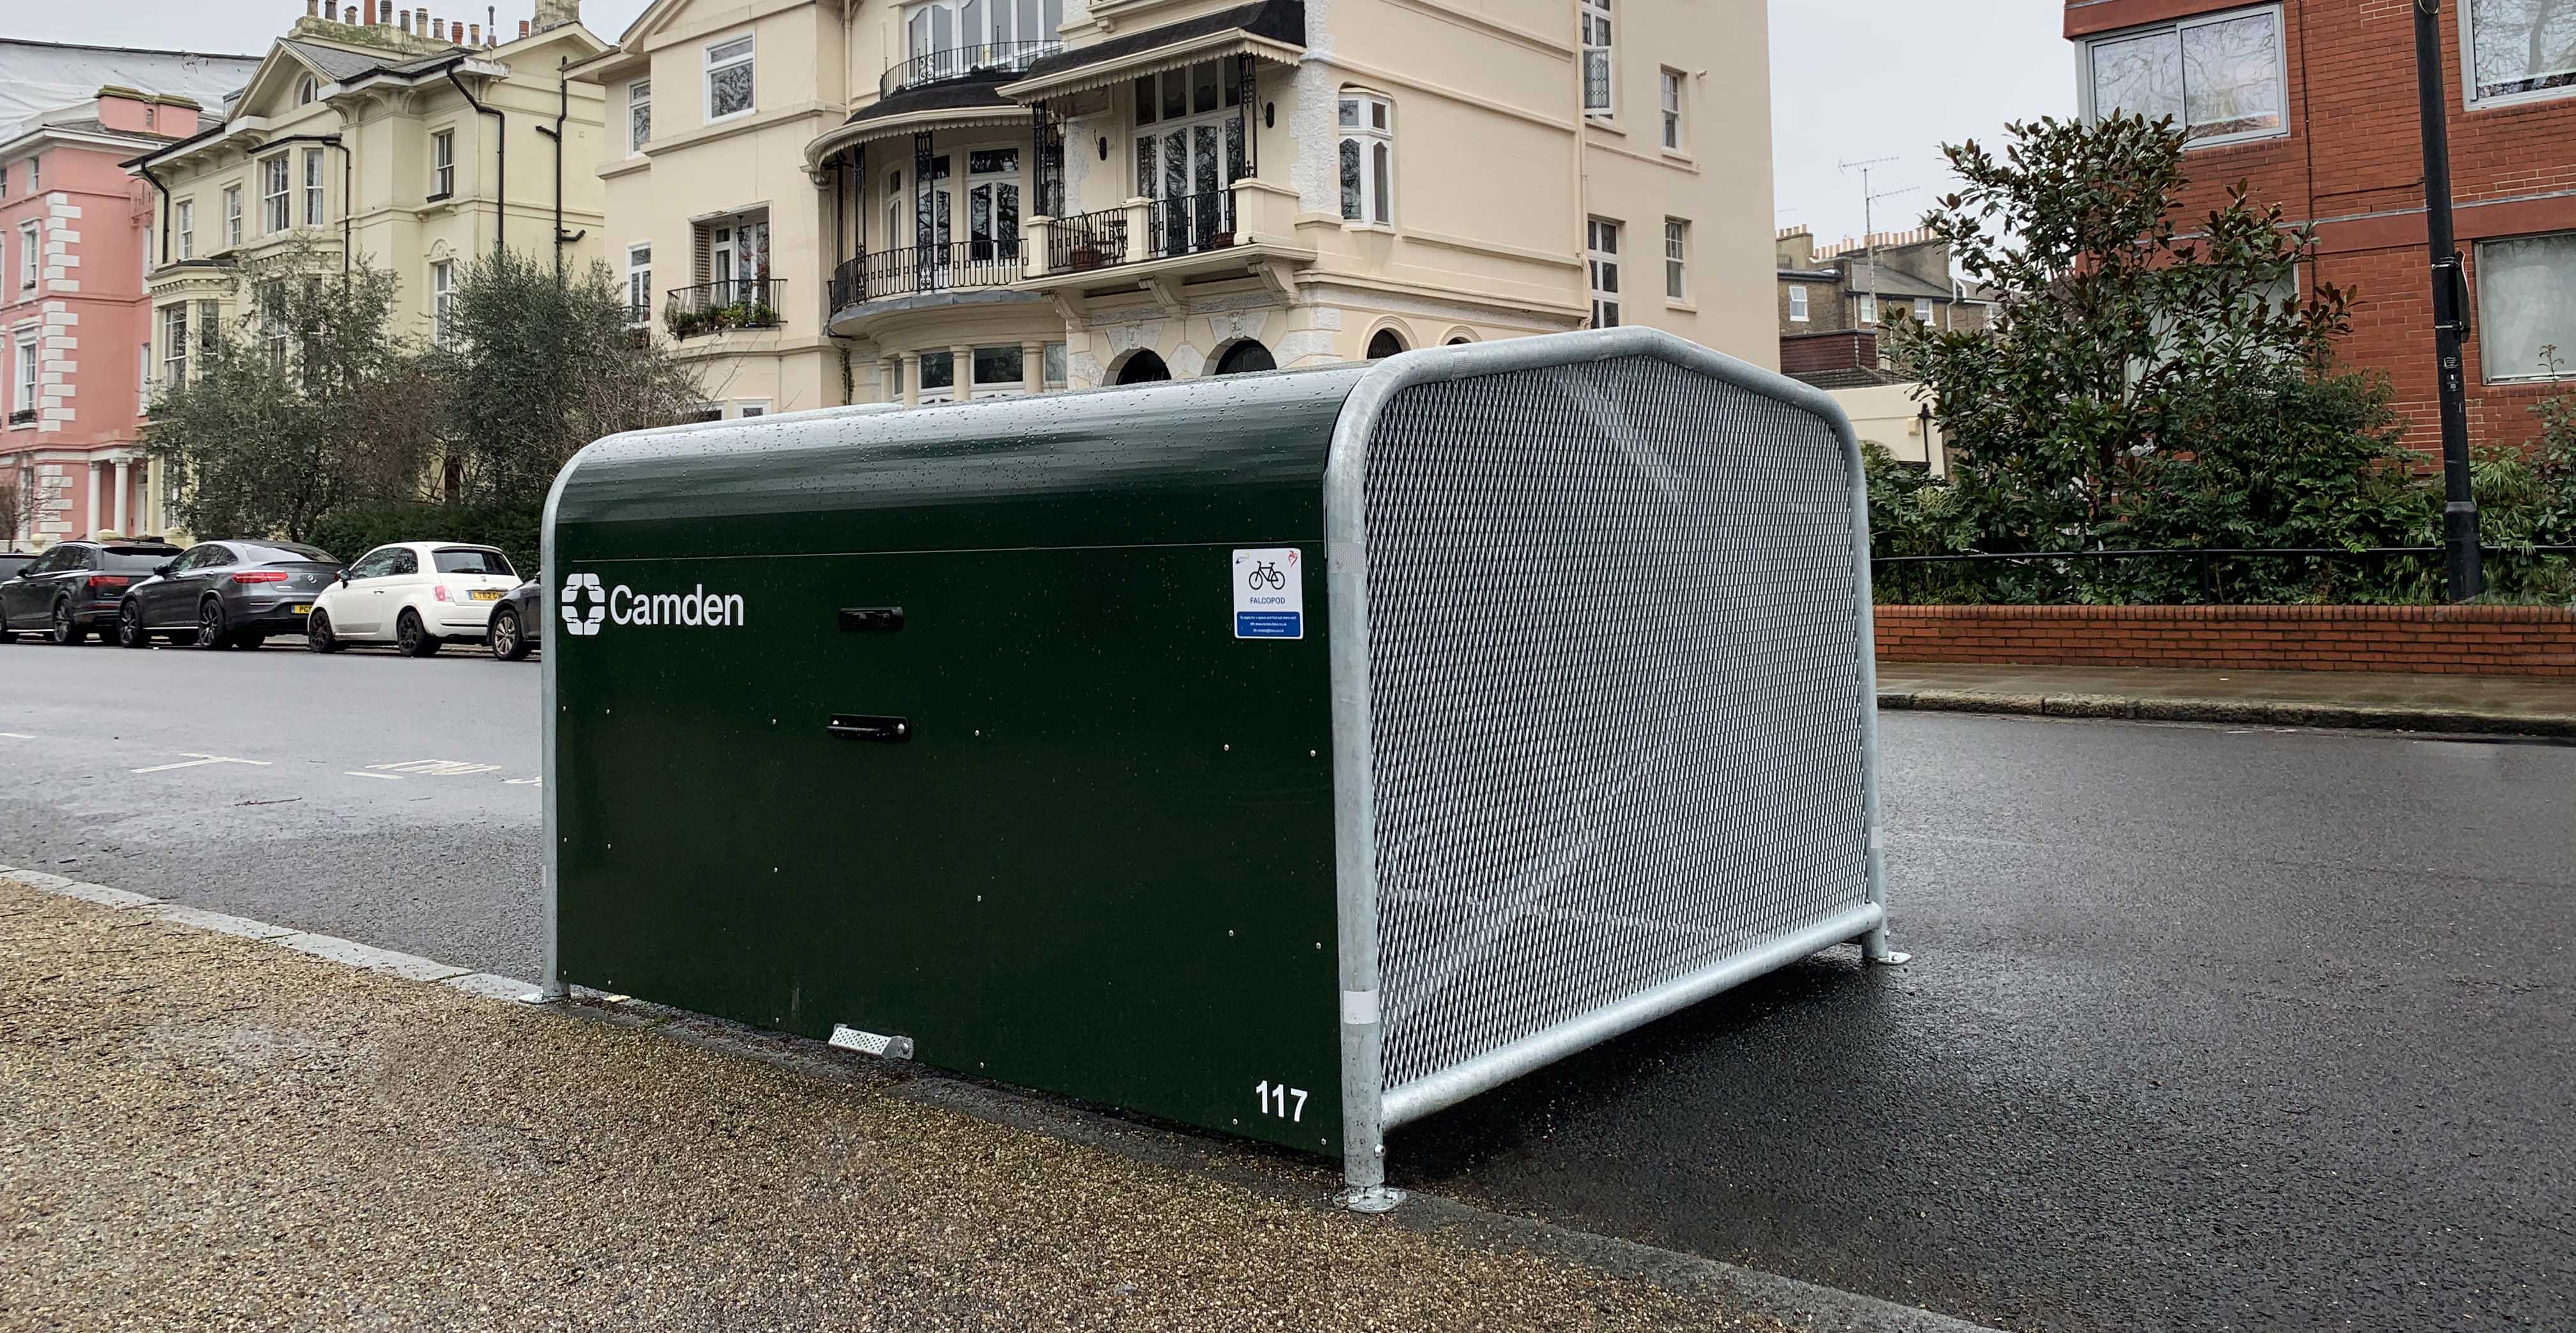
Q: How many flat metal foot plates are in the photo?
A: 3